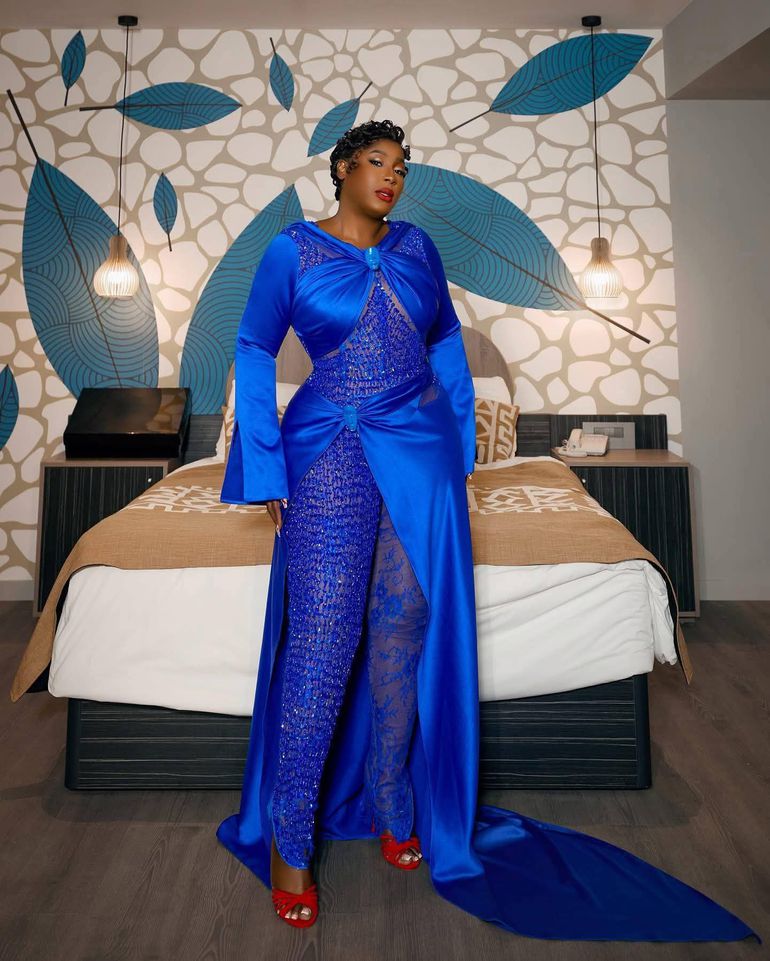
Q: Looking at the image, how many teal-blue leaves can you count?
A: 10